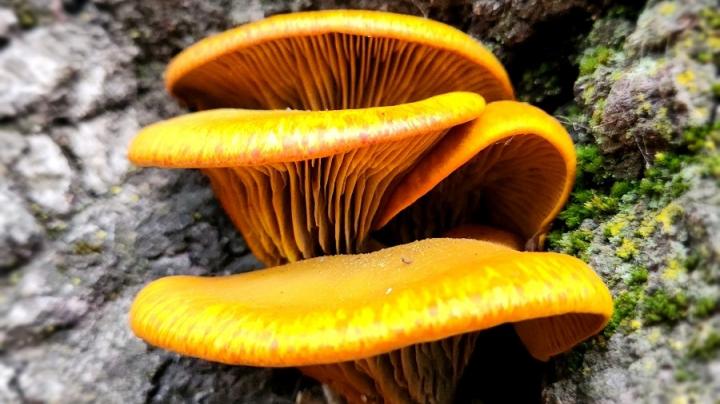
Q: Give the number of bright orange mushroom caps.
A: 4